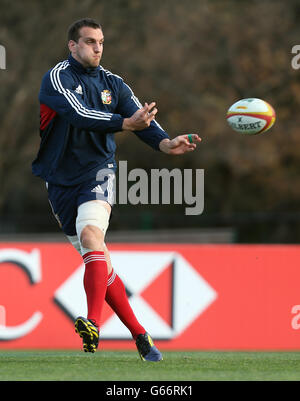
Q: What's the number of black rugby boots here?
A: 2